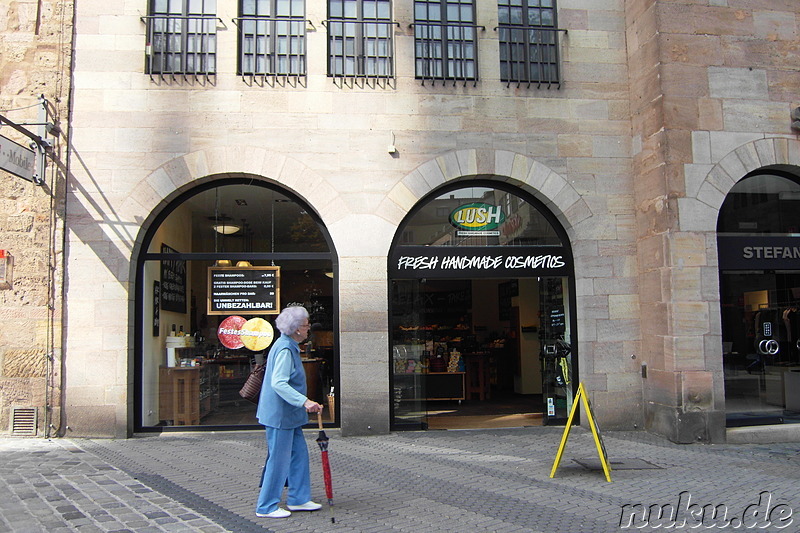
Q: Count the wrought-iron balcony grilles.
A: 5